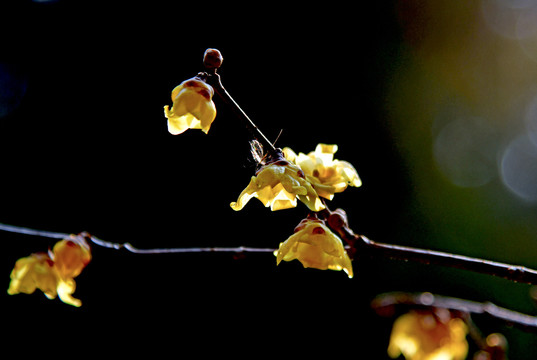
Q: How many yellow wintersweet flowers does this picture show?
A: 7